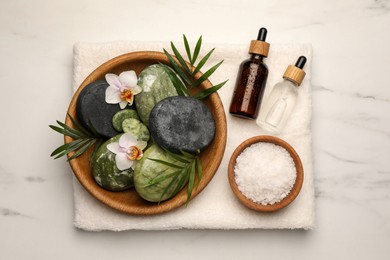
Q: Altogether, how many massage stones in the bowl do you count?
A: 7